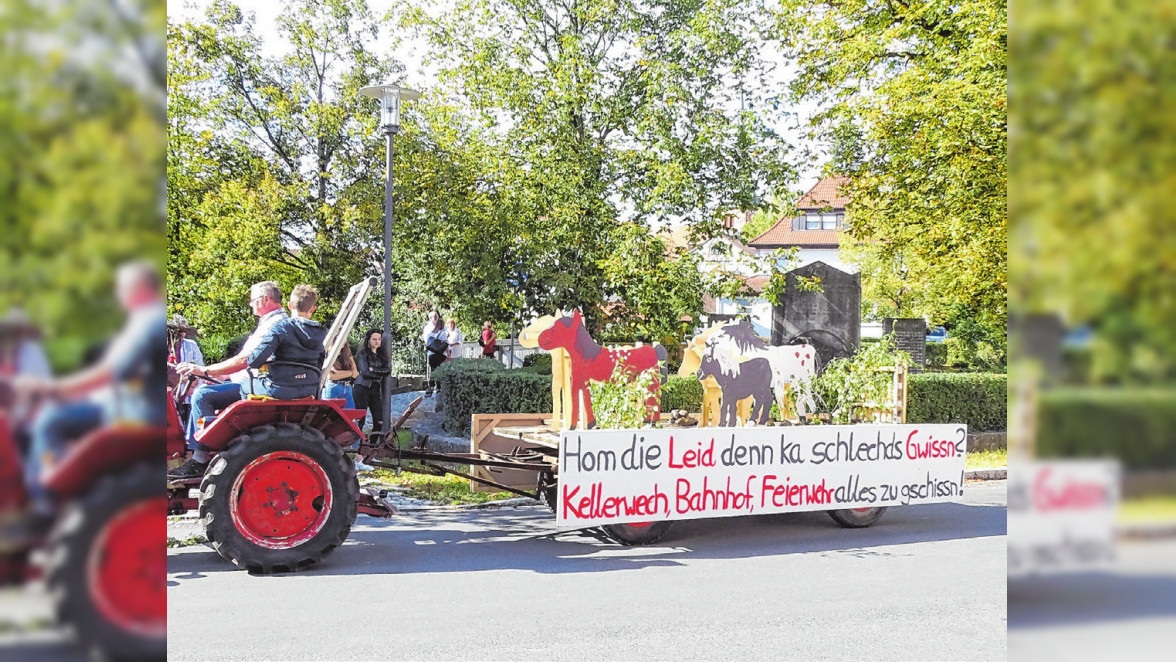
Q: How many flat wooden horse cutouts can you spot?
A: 5